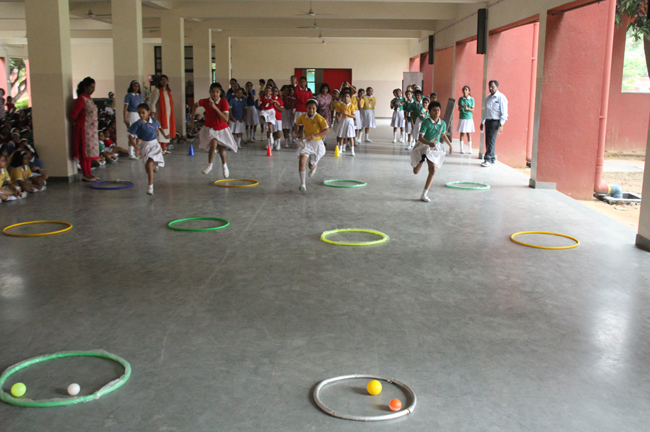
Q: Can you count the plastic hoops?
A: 10